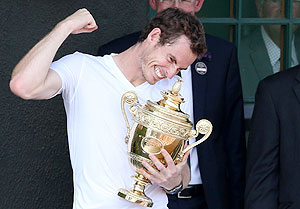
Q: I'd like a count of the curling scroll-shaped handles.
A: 2